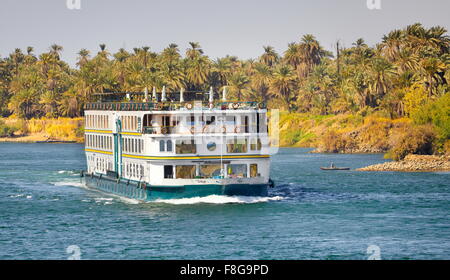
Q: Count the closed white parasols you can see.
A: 6